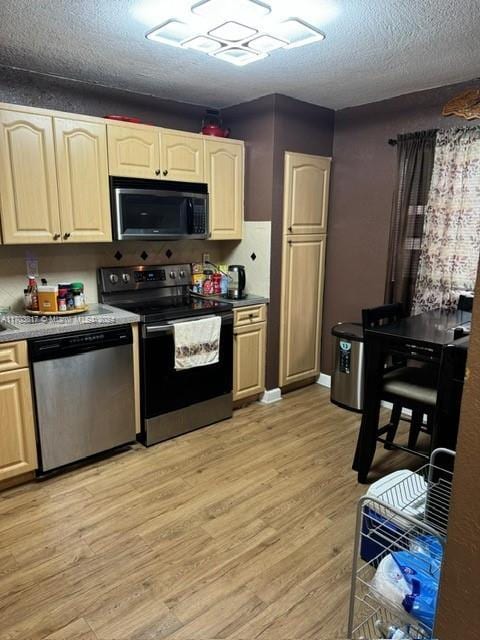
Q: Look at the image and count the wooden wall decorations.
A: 1